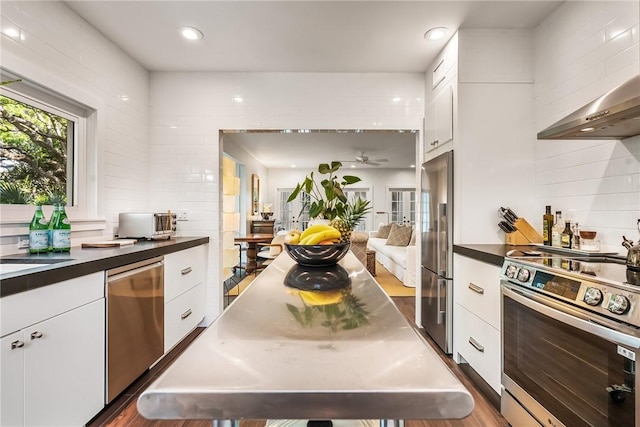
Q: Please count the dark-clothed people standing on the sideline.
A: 0